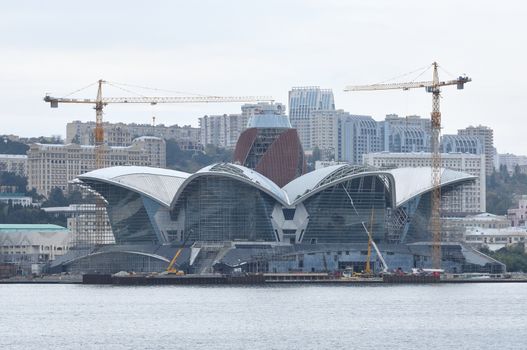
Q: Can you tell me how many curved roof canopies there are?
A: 4